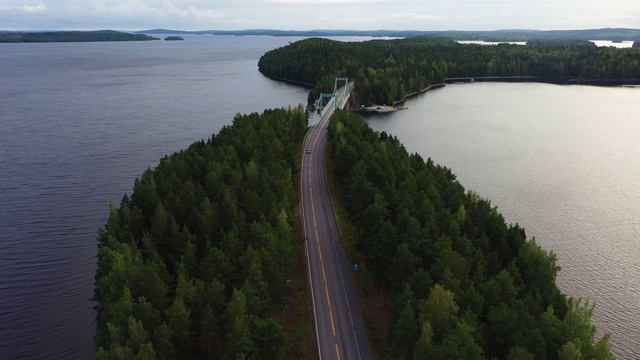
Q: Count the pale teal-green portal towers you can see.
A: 2